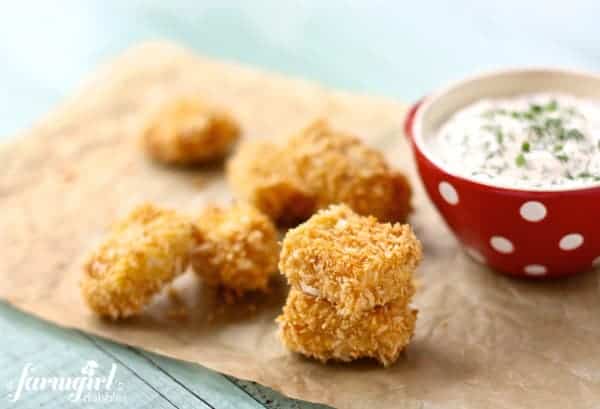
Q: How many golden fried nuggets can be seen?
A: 7